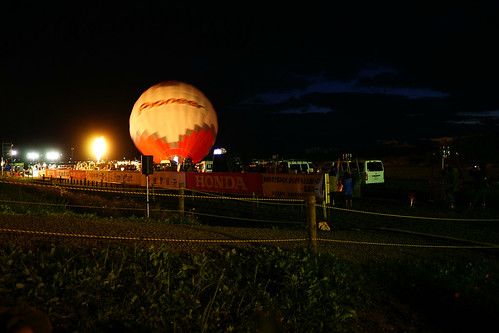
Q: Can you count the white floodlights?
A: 3